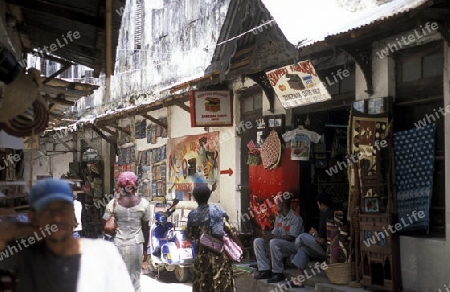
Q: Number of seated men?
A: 2